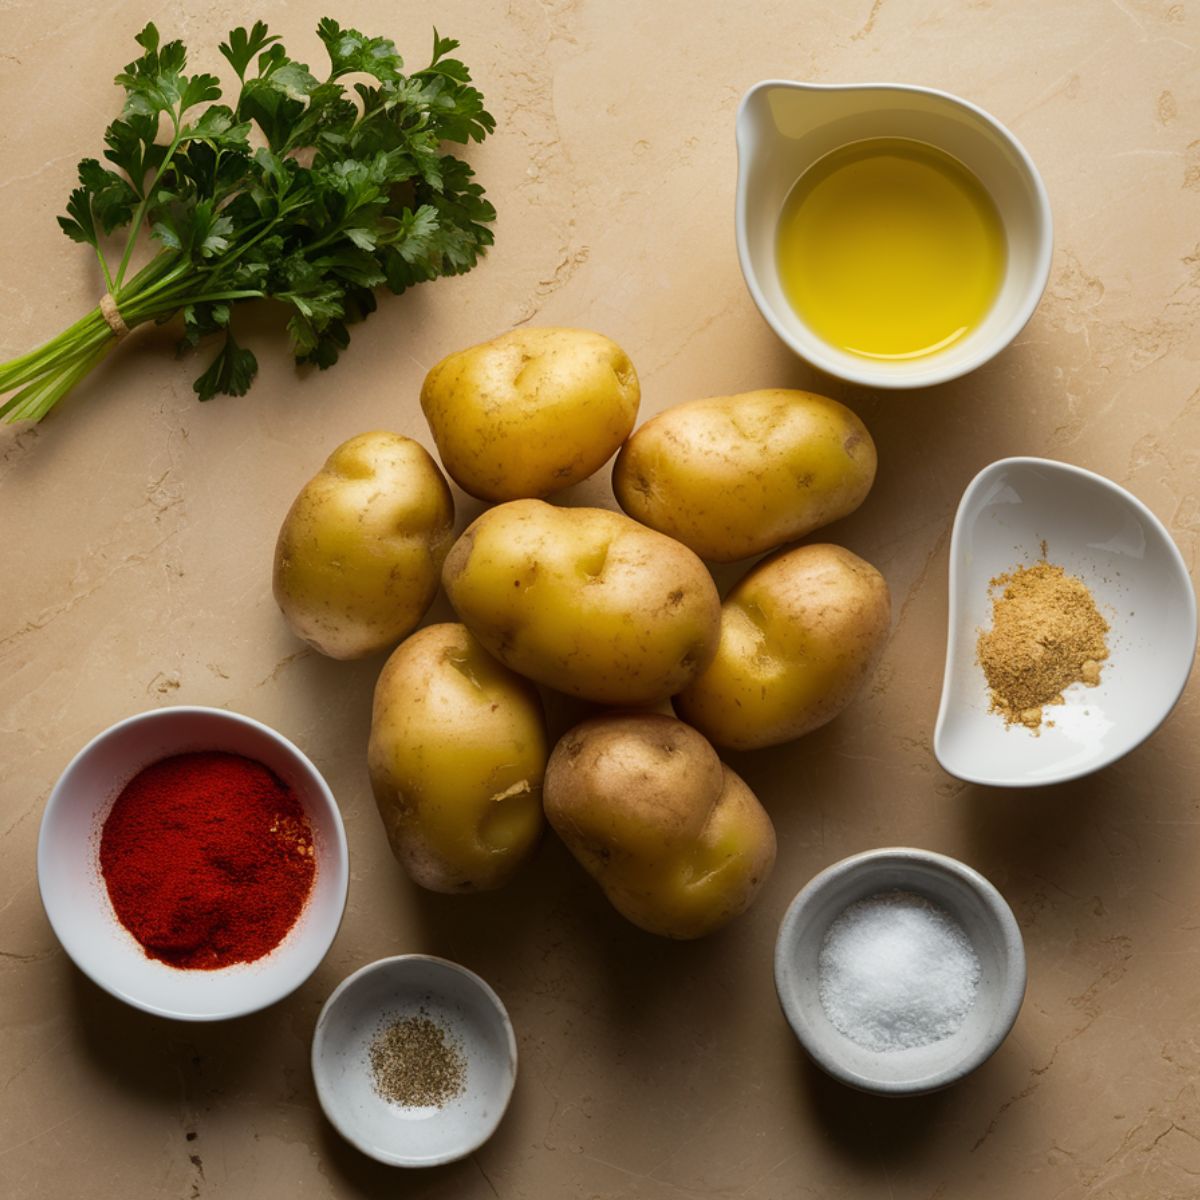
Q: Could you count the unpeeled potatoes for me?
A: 7